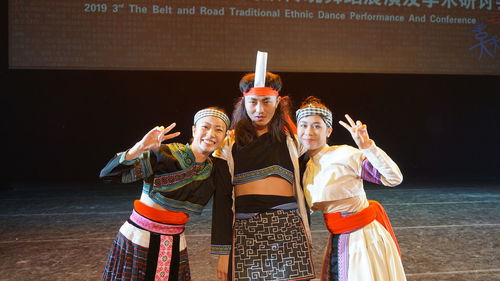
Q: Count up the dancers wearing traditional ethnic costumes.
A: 3